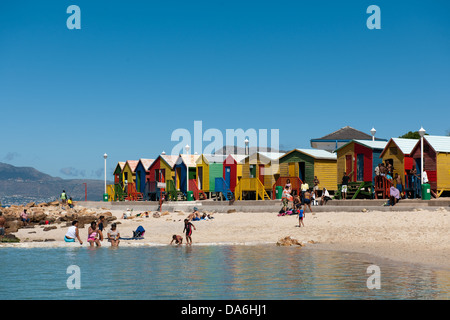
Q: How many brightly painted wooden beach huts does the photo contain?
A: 12